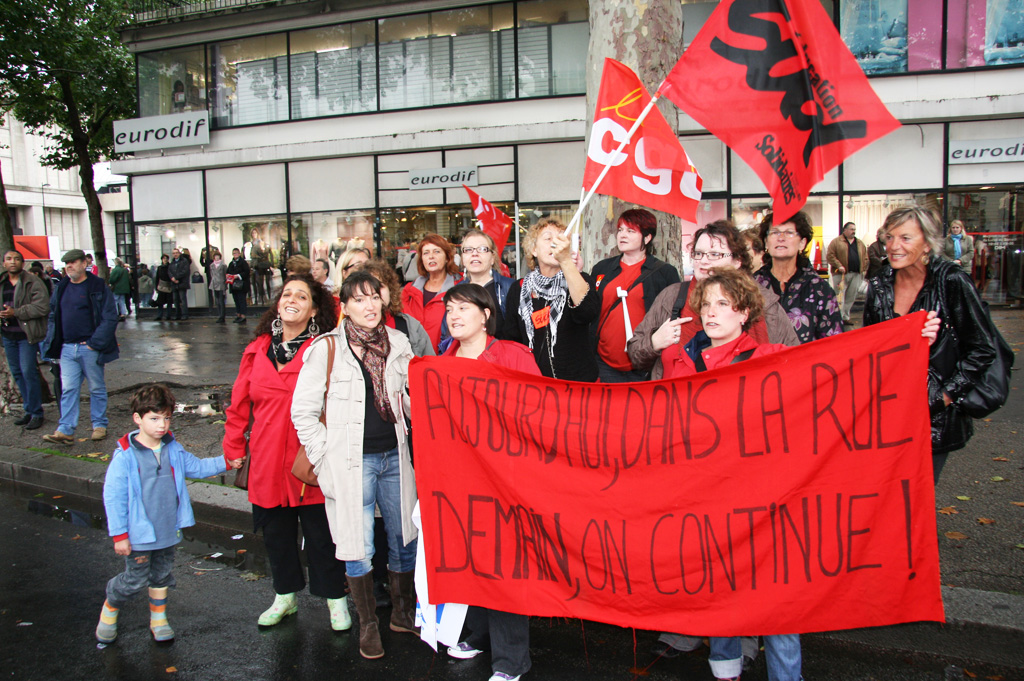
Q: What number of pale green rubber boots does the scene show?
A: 2